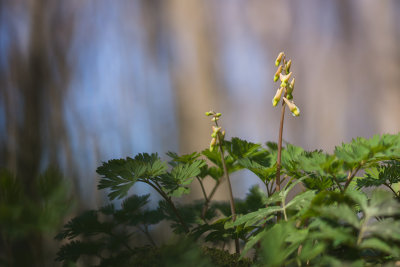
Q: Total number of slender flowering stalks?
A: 2